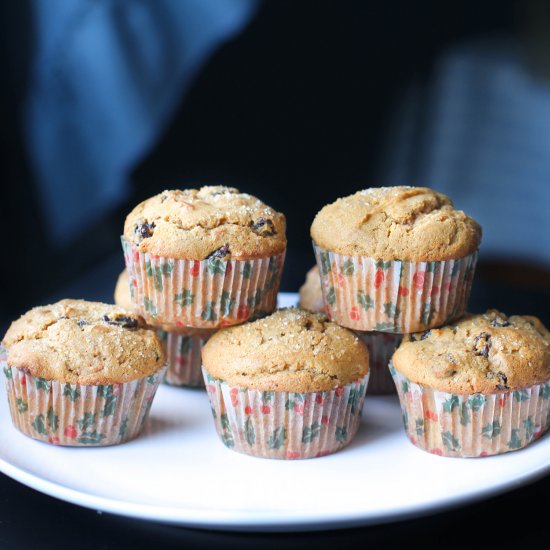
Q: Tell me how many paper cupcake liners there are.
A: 7